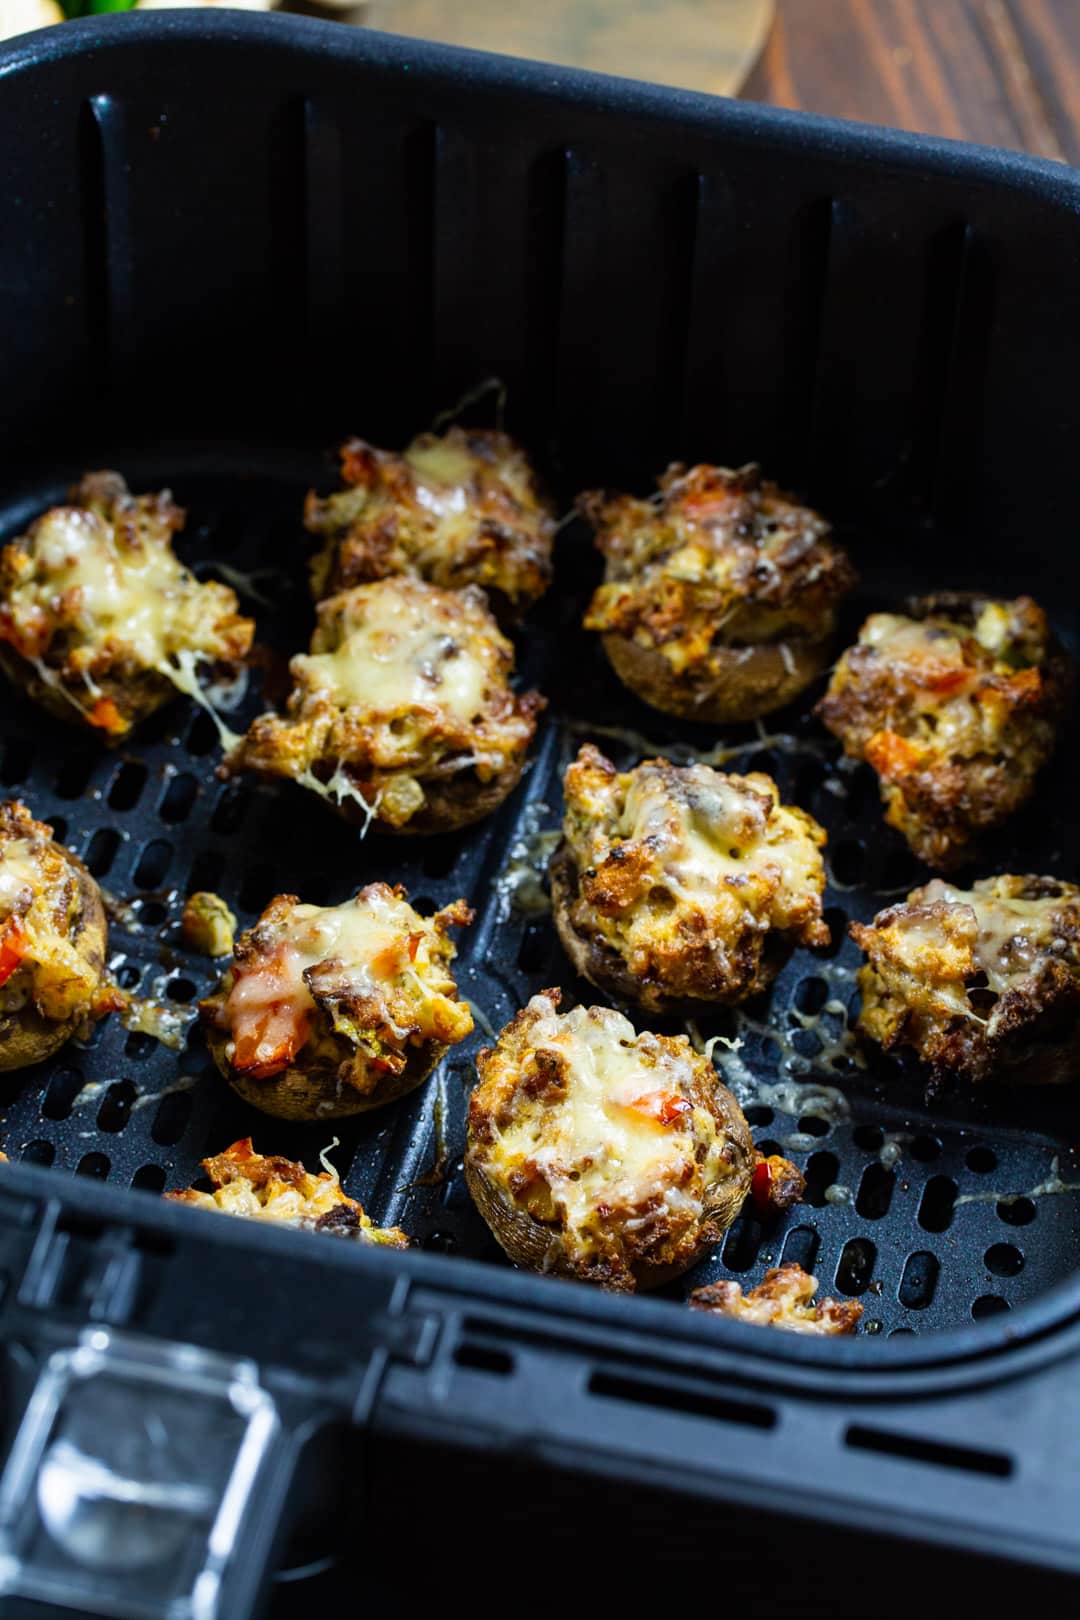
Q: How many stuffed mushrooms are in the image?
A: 12